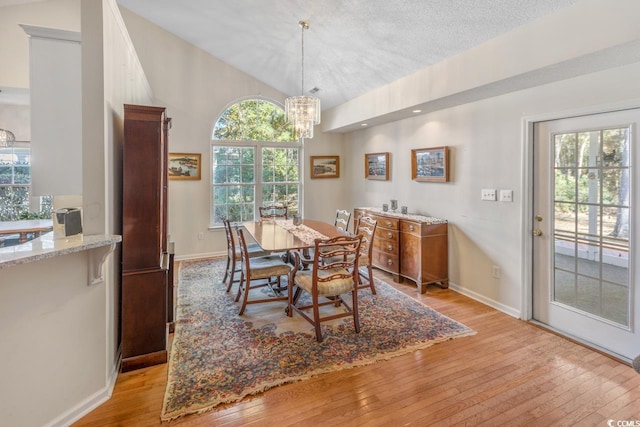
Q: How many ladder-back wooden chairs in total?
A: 6